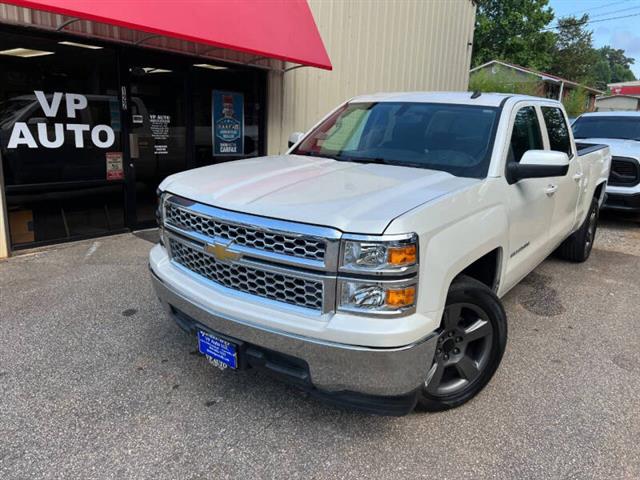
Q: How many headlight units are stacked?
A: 2